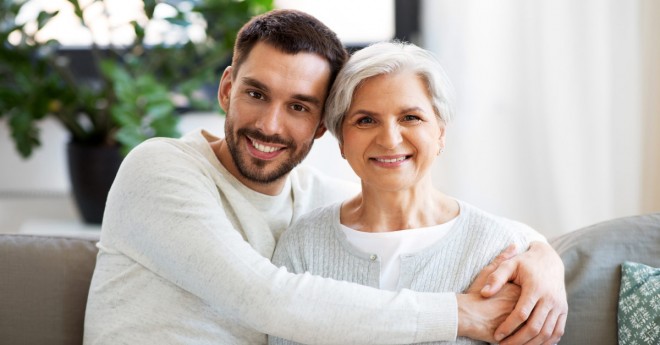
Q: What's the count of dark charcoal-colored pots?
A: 1